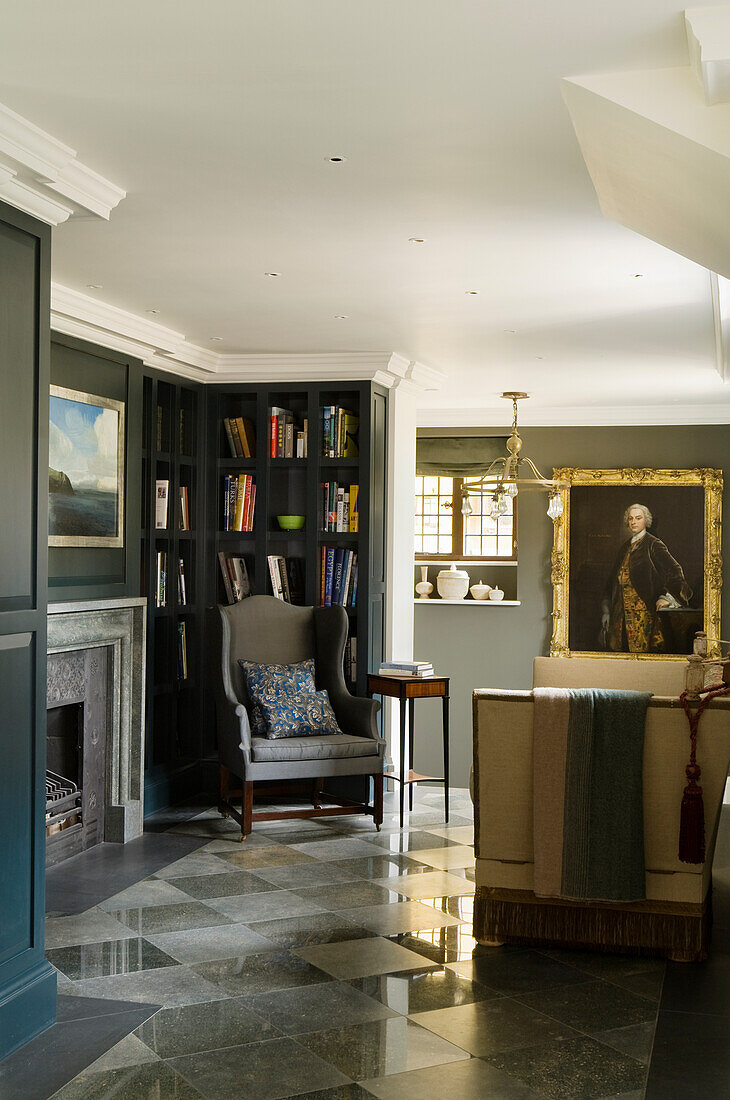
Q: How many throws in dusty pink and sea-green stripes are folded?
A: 1